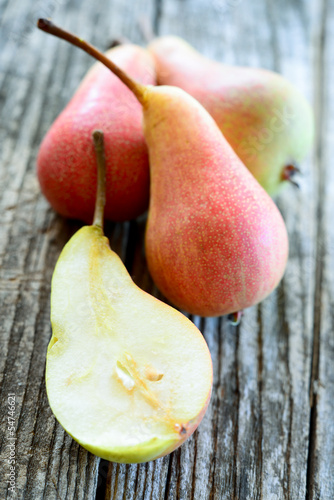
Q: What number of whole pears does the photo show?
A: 3